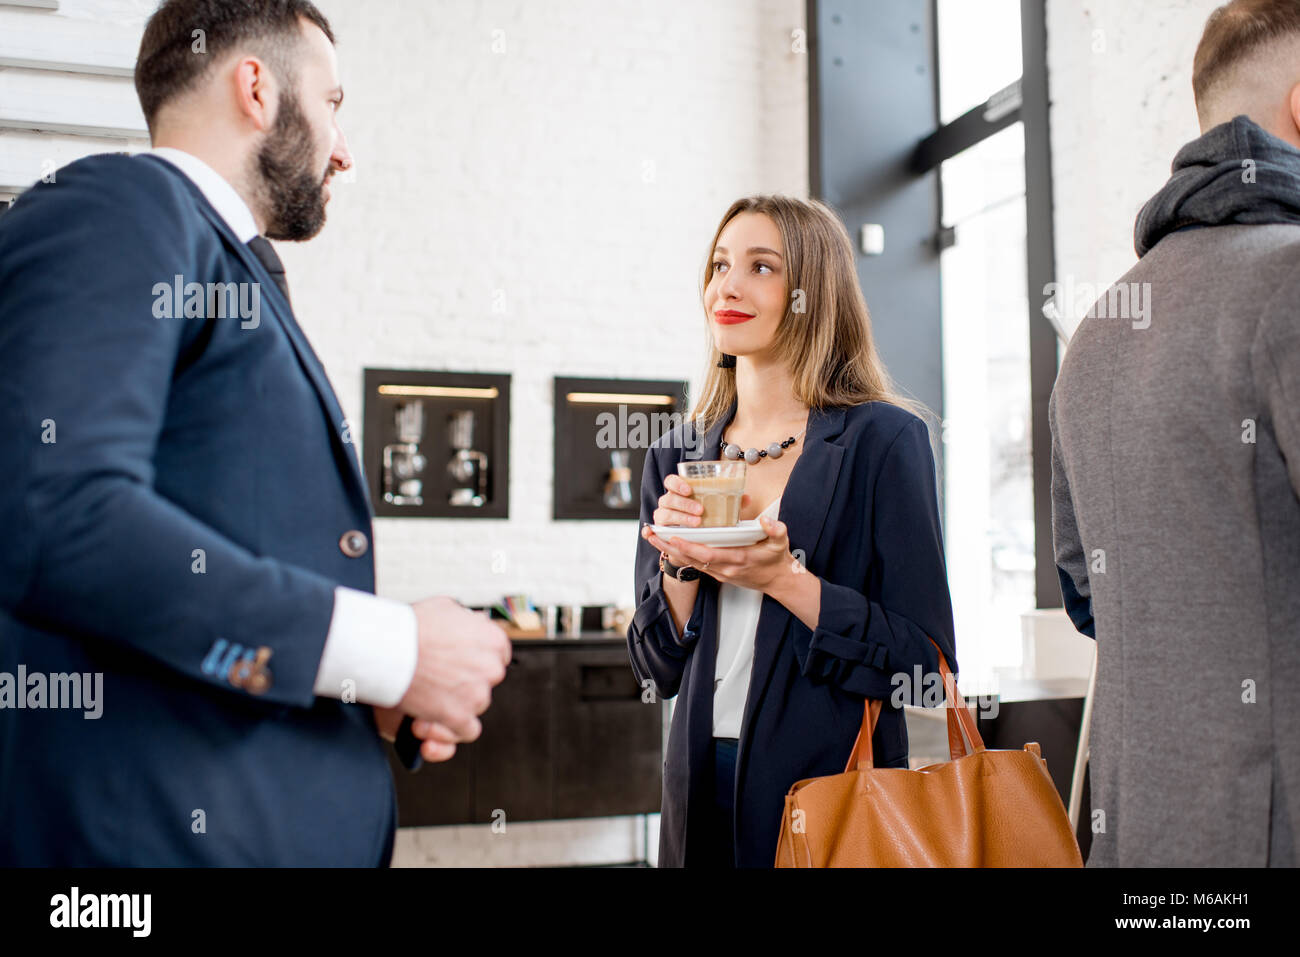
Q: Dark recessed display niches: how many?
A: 2